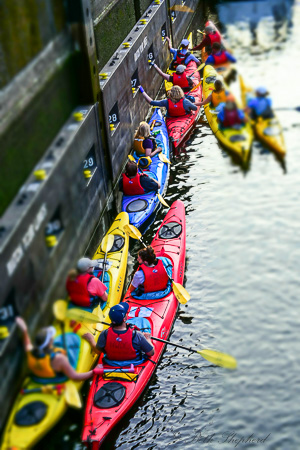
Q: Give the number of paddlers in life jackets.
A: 14